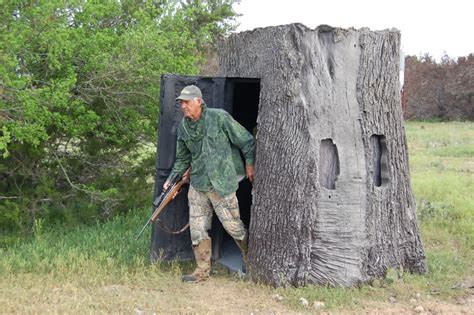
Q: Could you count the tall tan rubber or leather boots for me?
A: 2